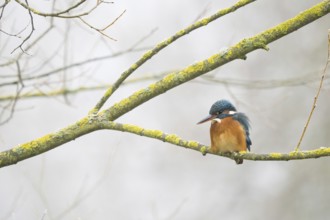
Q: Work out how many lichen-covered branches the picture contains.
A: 3